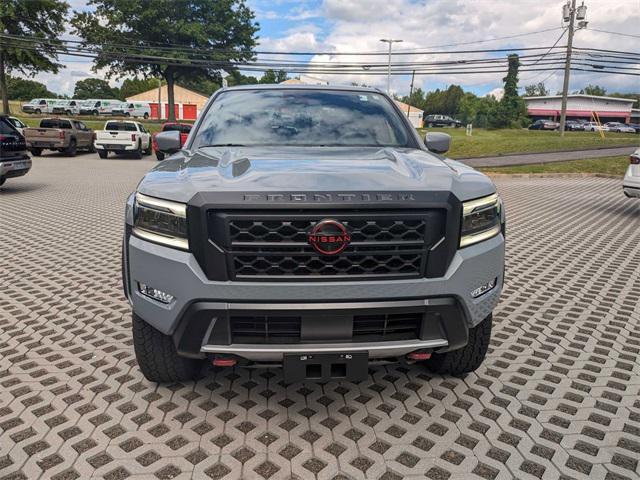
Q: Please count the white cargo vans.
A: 4